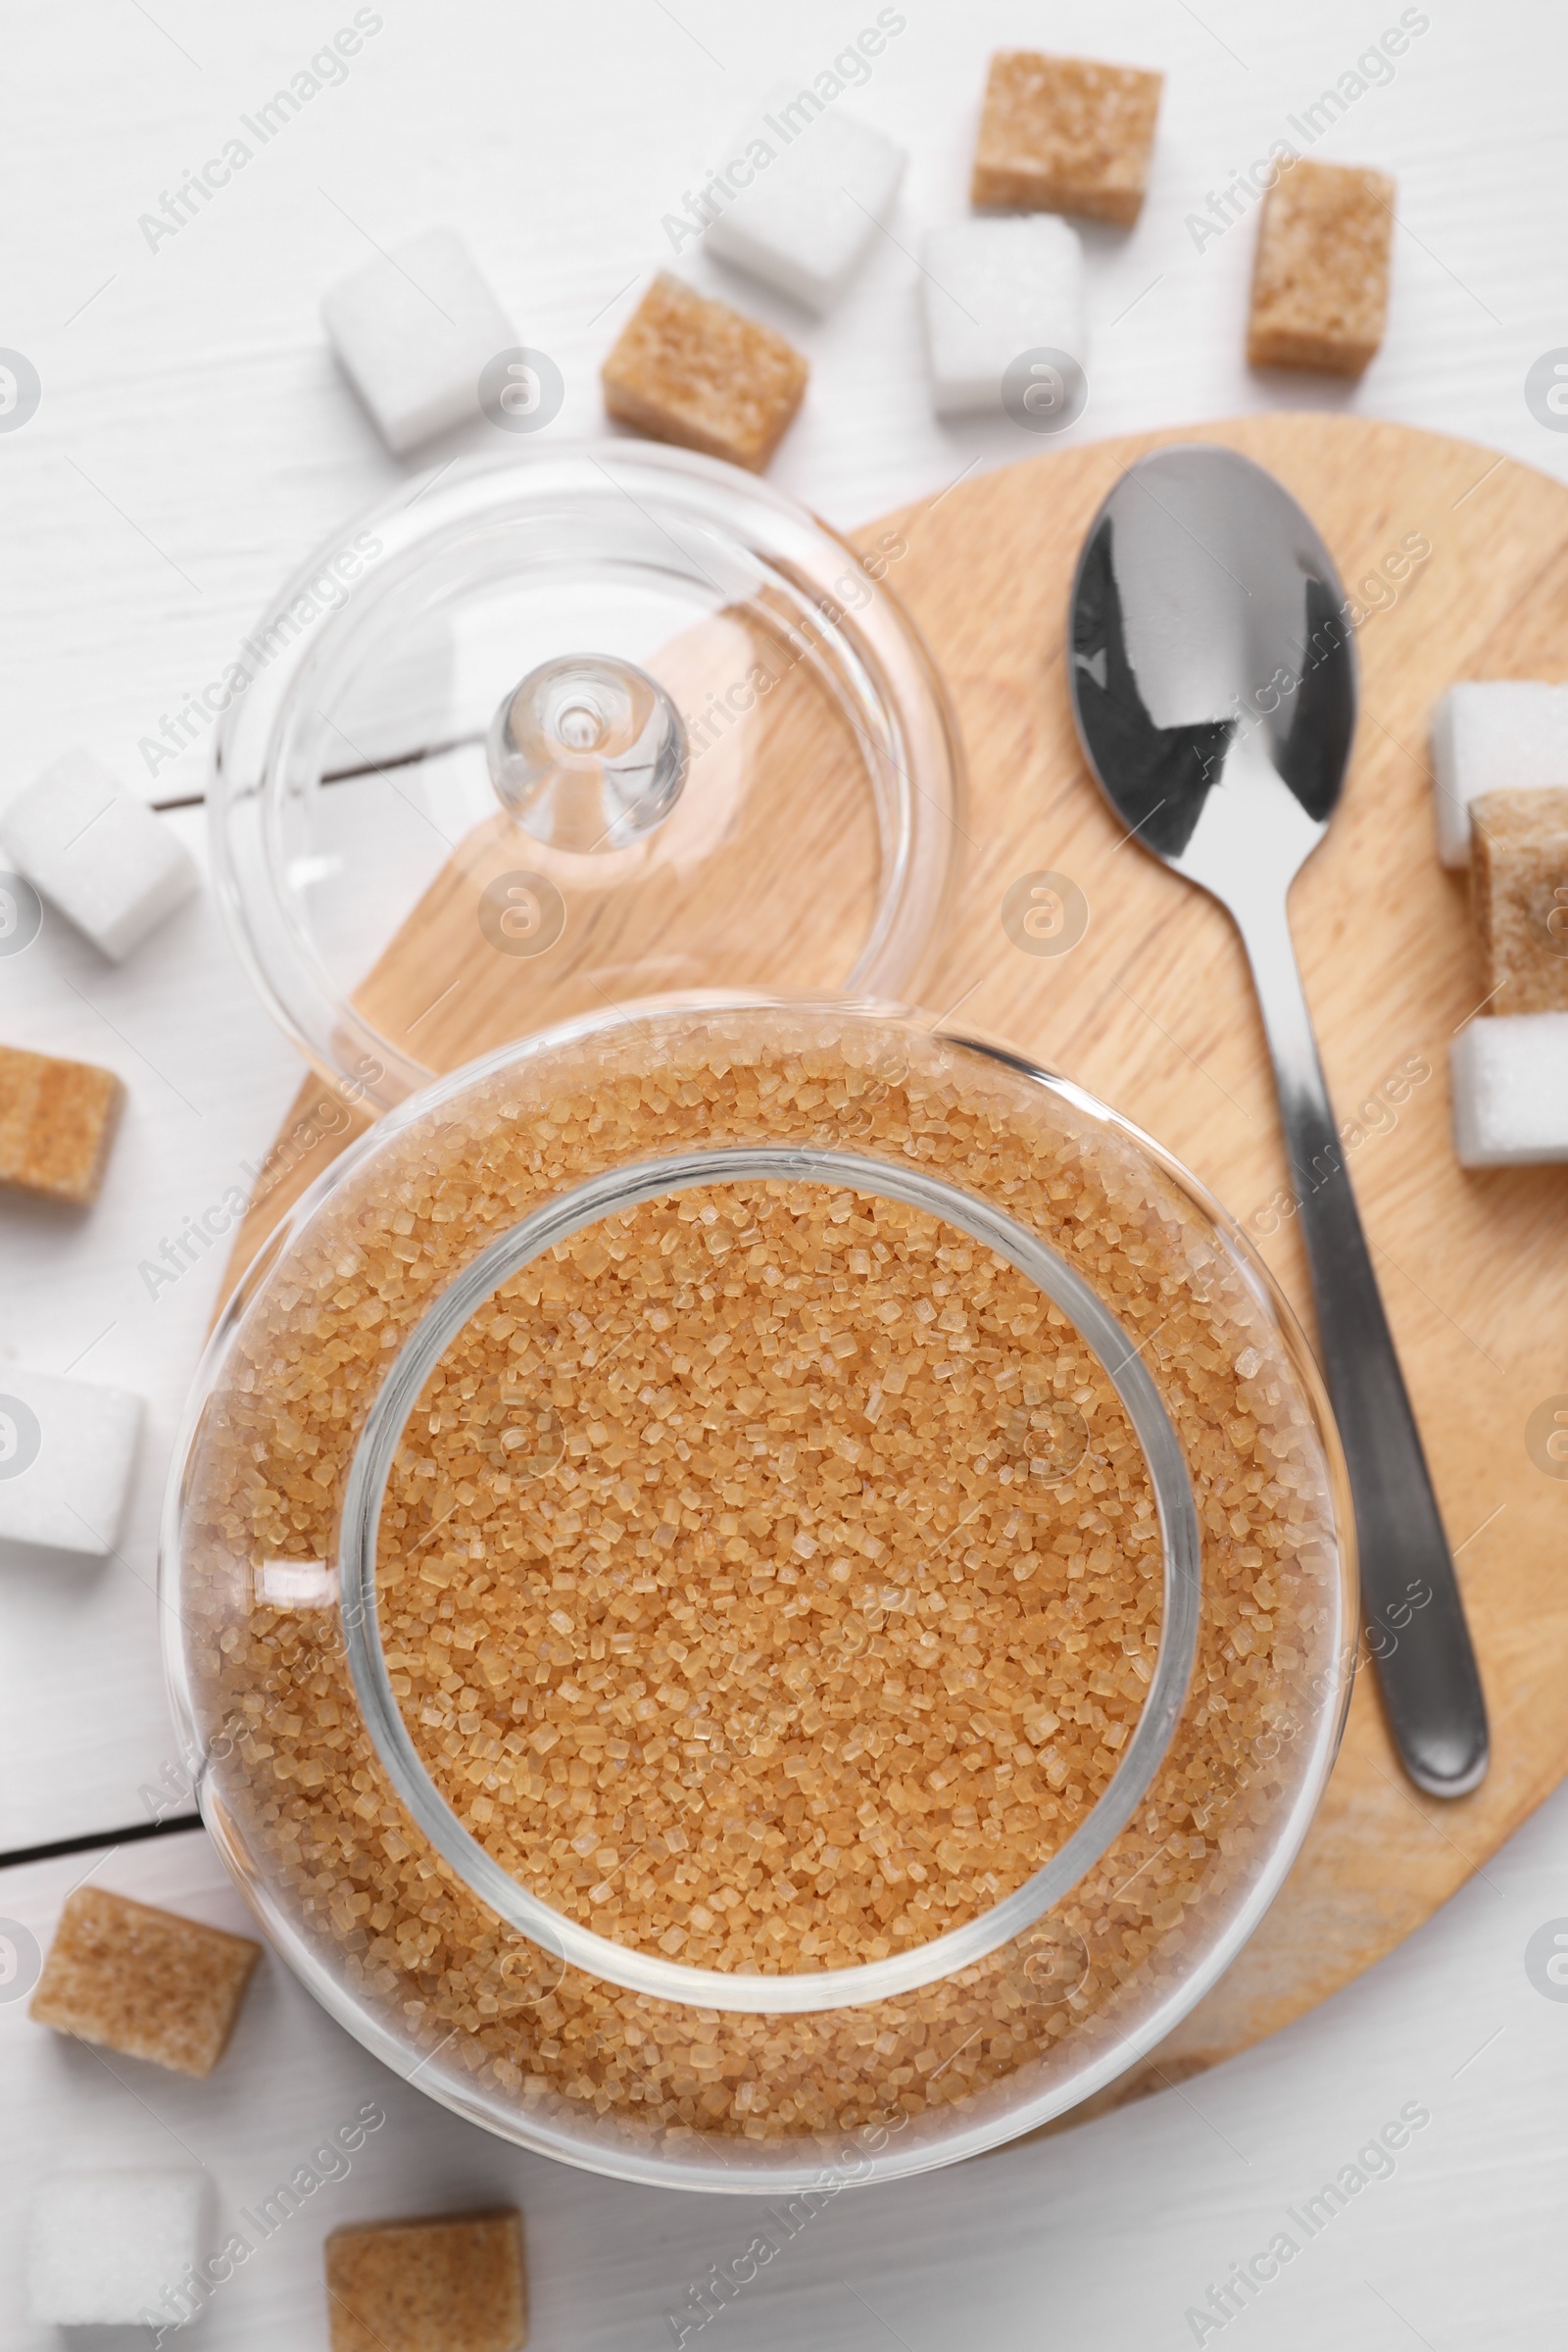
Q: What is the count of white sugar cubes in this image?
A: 8